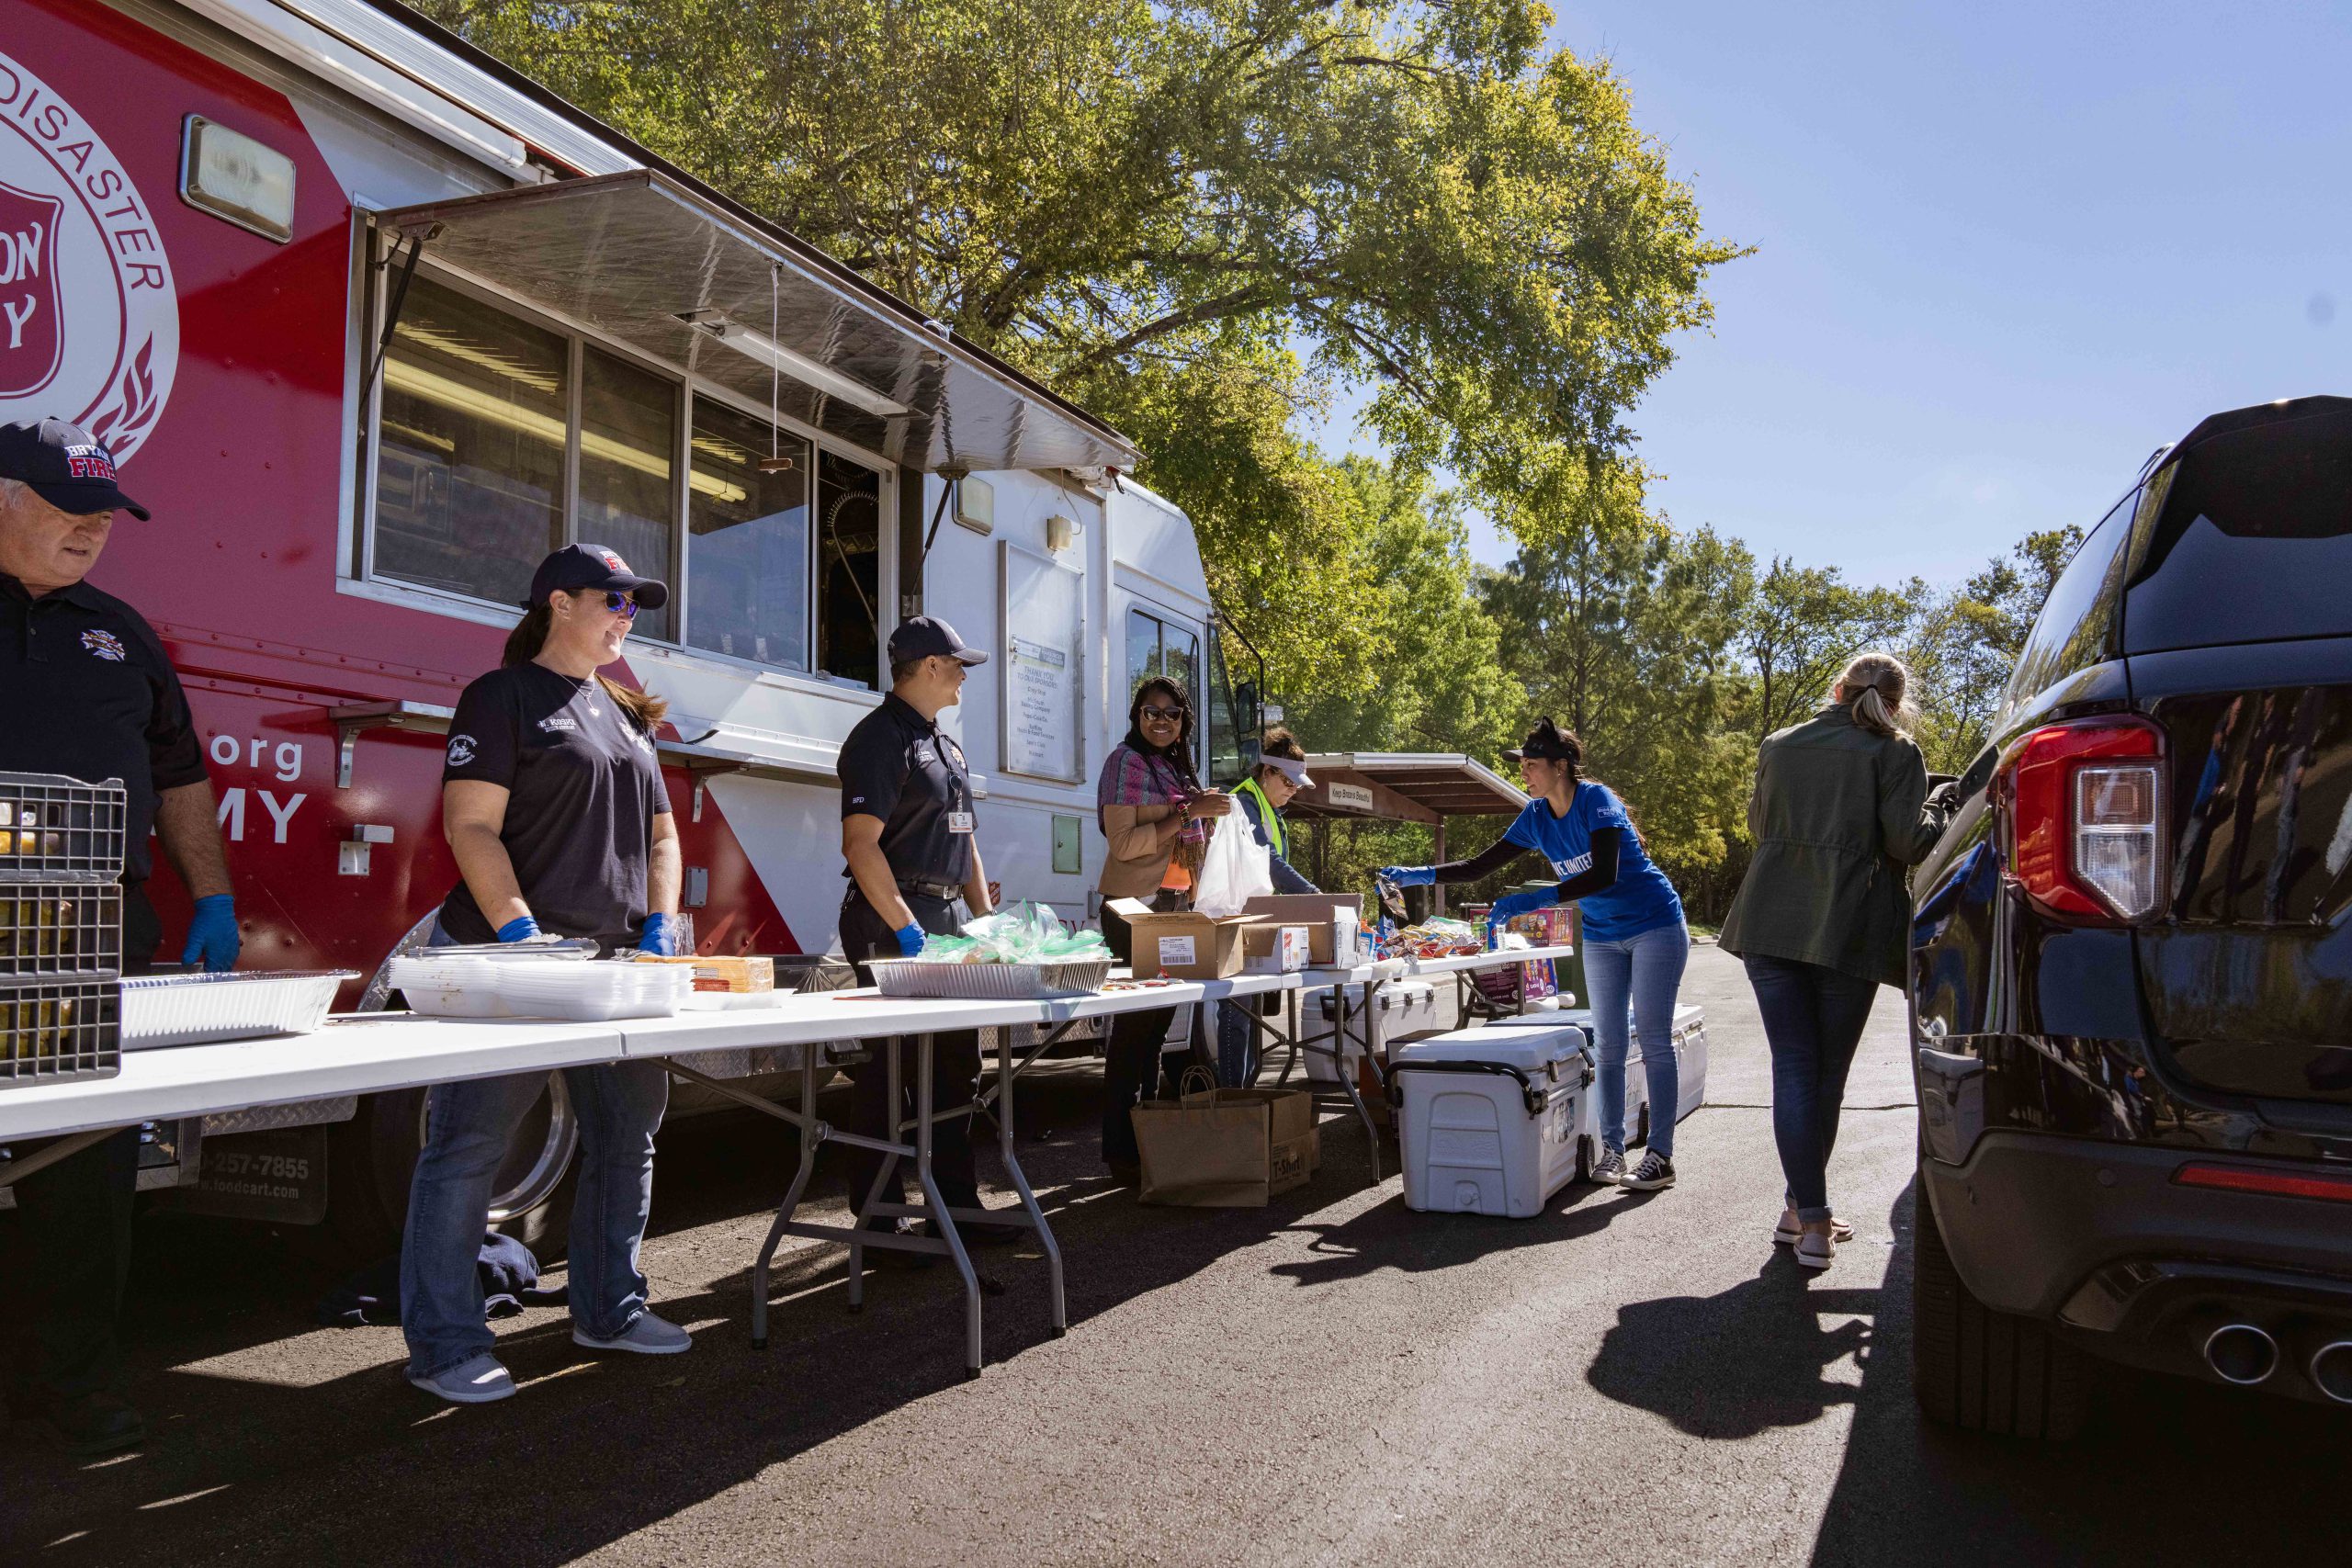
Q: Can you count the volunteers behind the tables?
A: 5